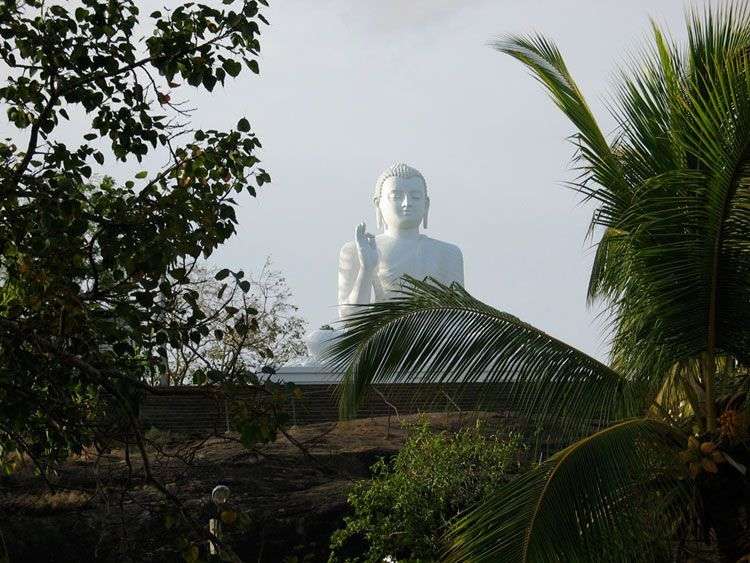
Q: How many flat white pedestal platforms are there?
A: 1